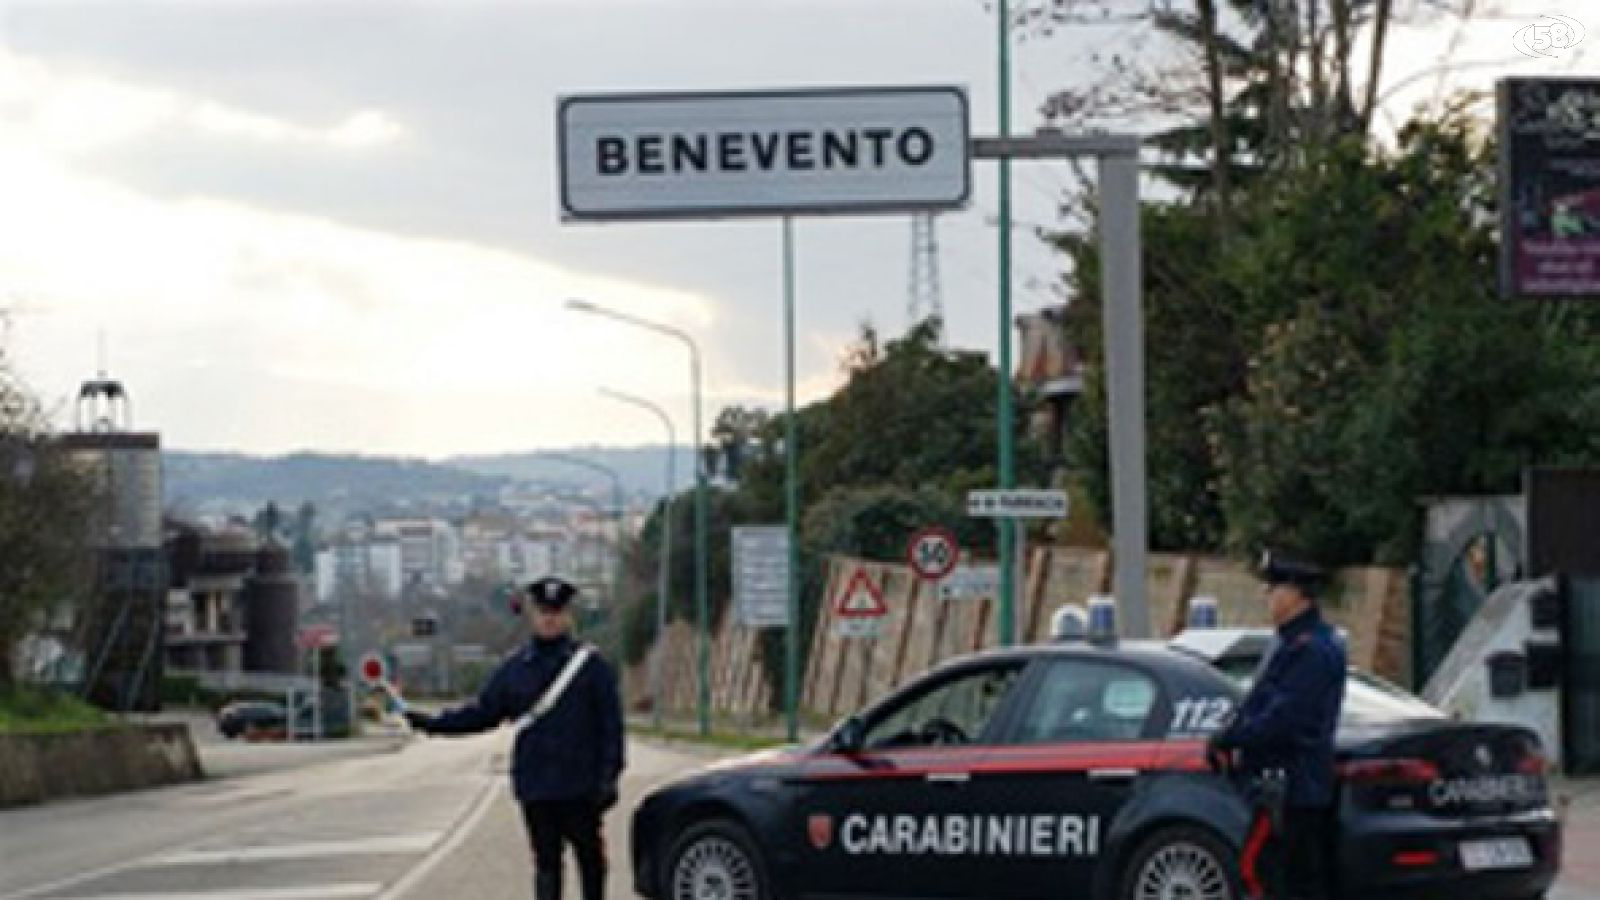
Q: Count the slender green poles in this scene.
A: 3